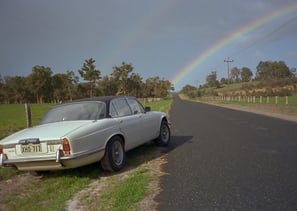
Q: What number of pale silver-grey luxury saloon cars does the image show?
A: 1